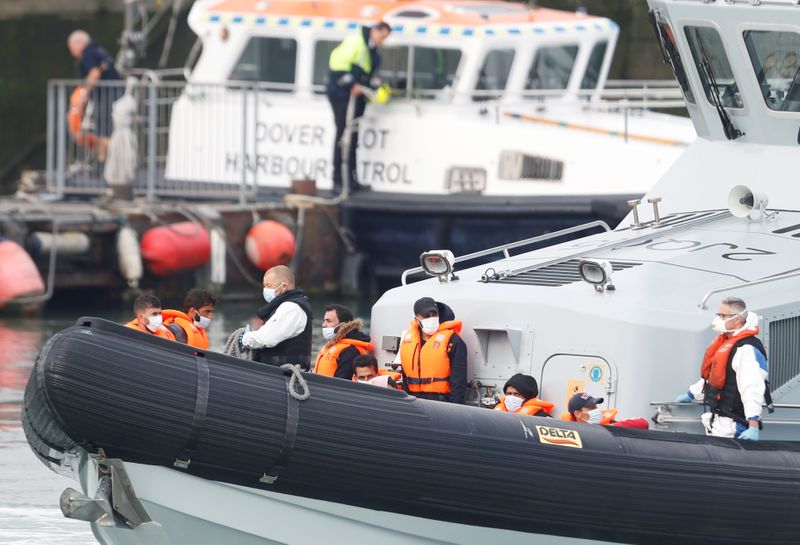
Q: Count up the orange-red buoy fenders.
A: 3